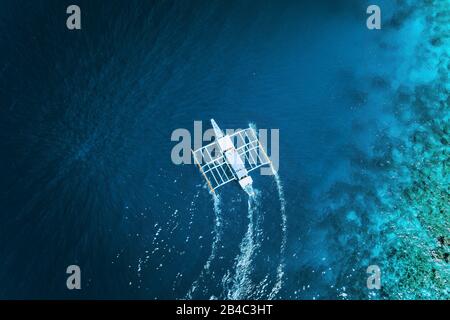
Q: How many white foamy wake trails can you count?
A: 3